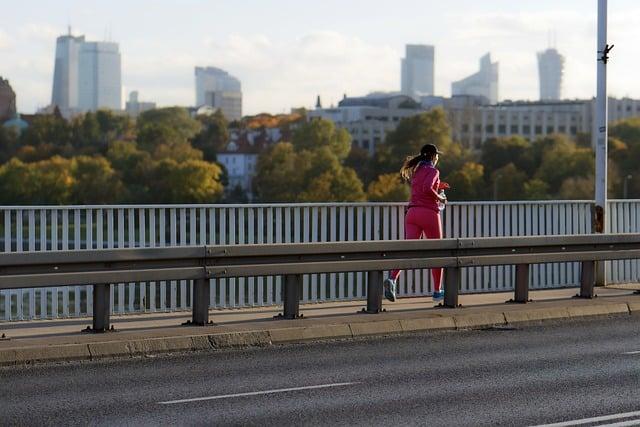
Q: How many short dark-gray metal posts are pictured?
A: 7